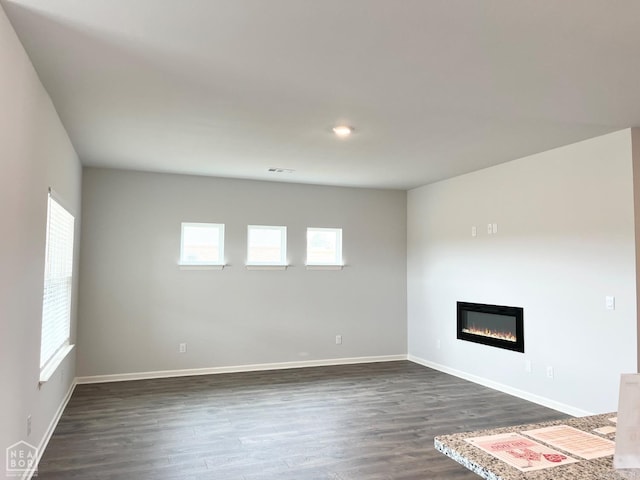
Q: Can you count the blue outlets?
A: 0